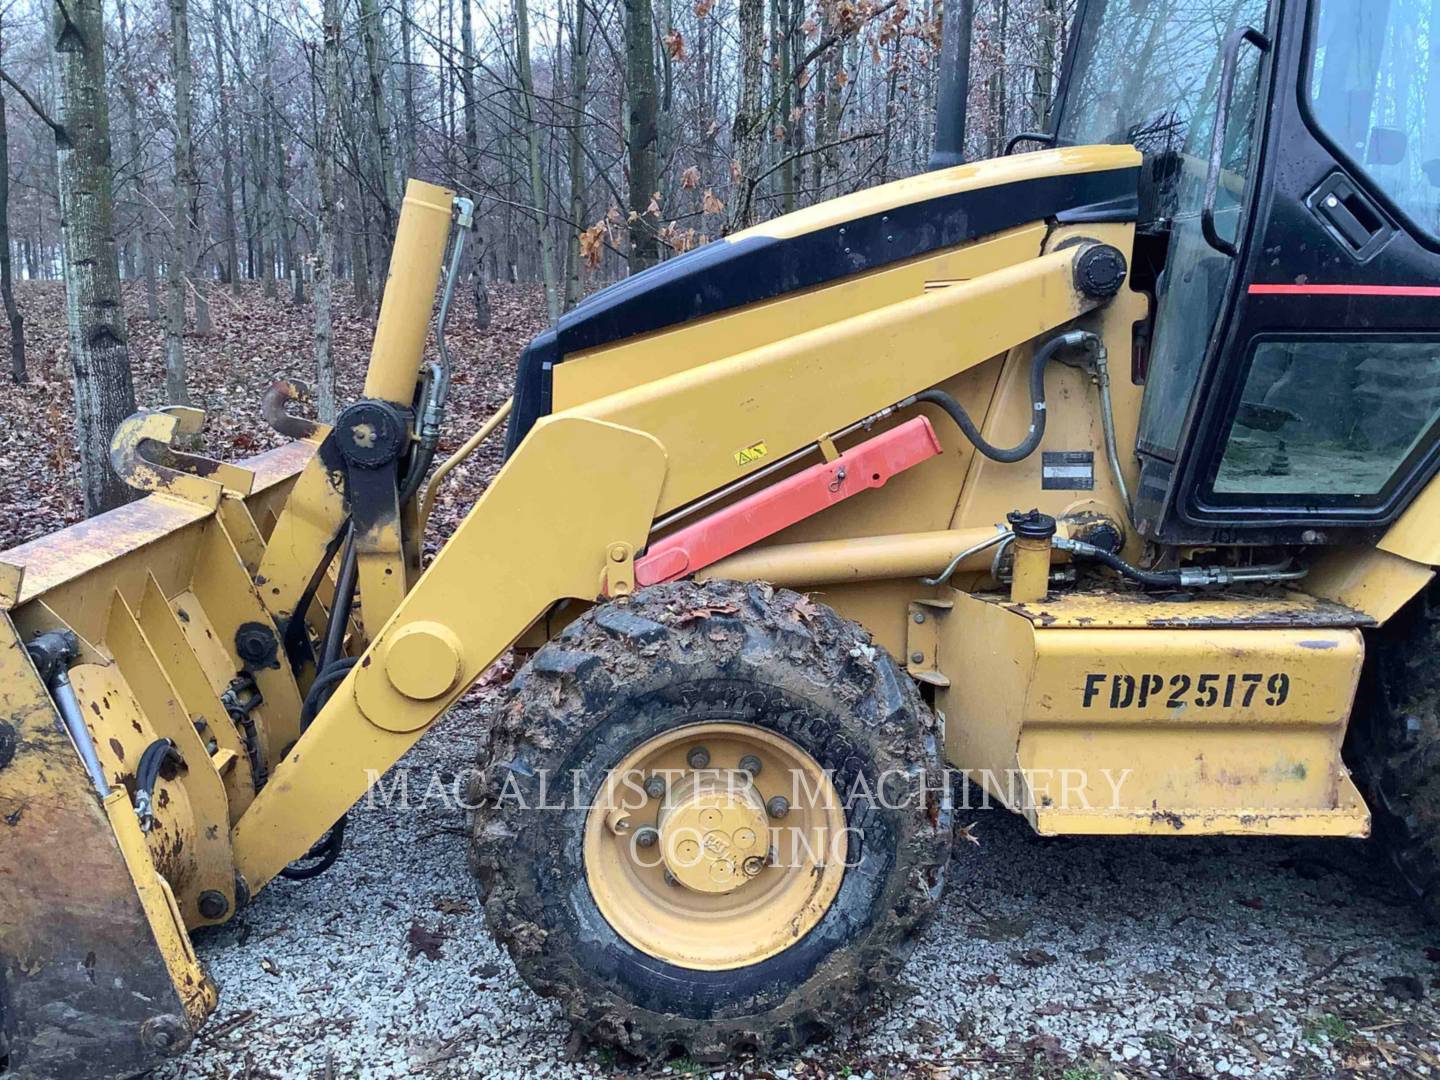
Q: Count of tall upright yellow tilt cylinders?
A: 1